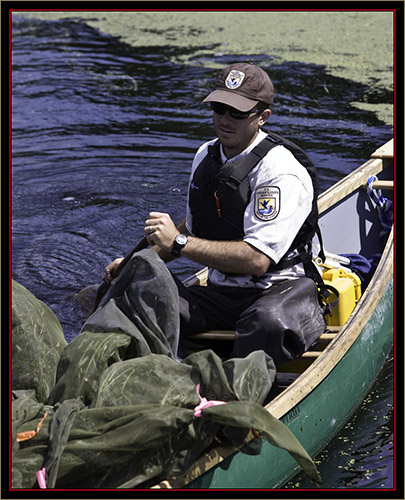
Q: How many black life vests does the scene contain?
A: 1